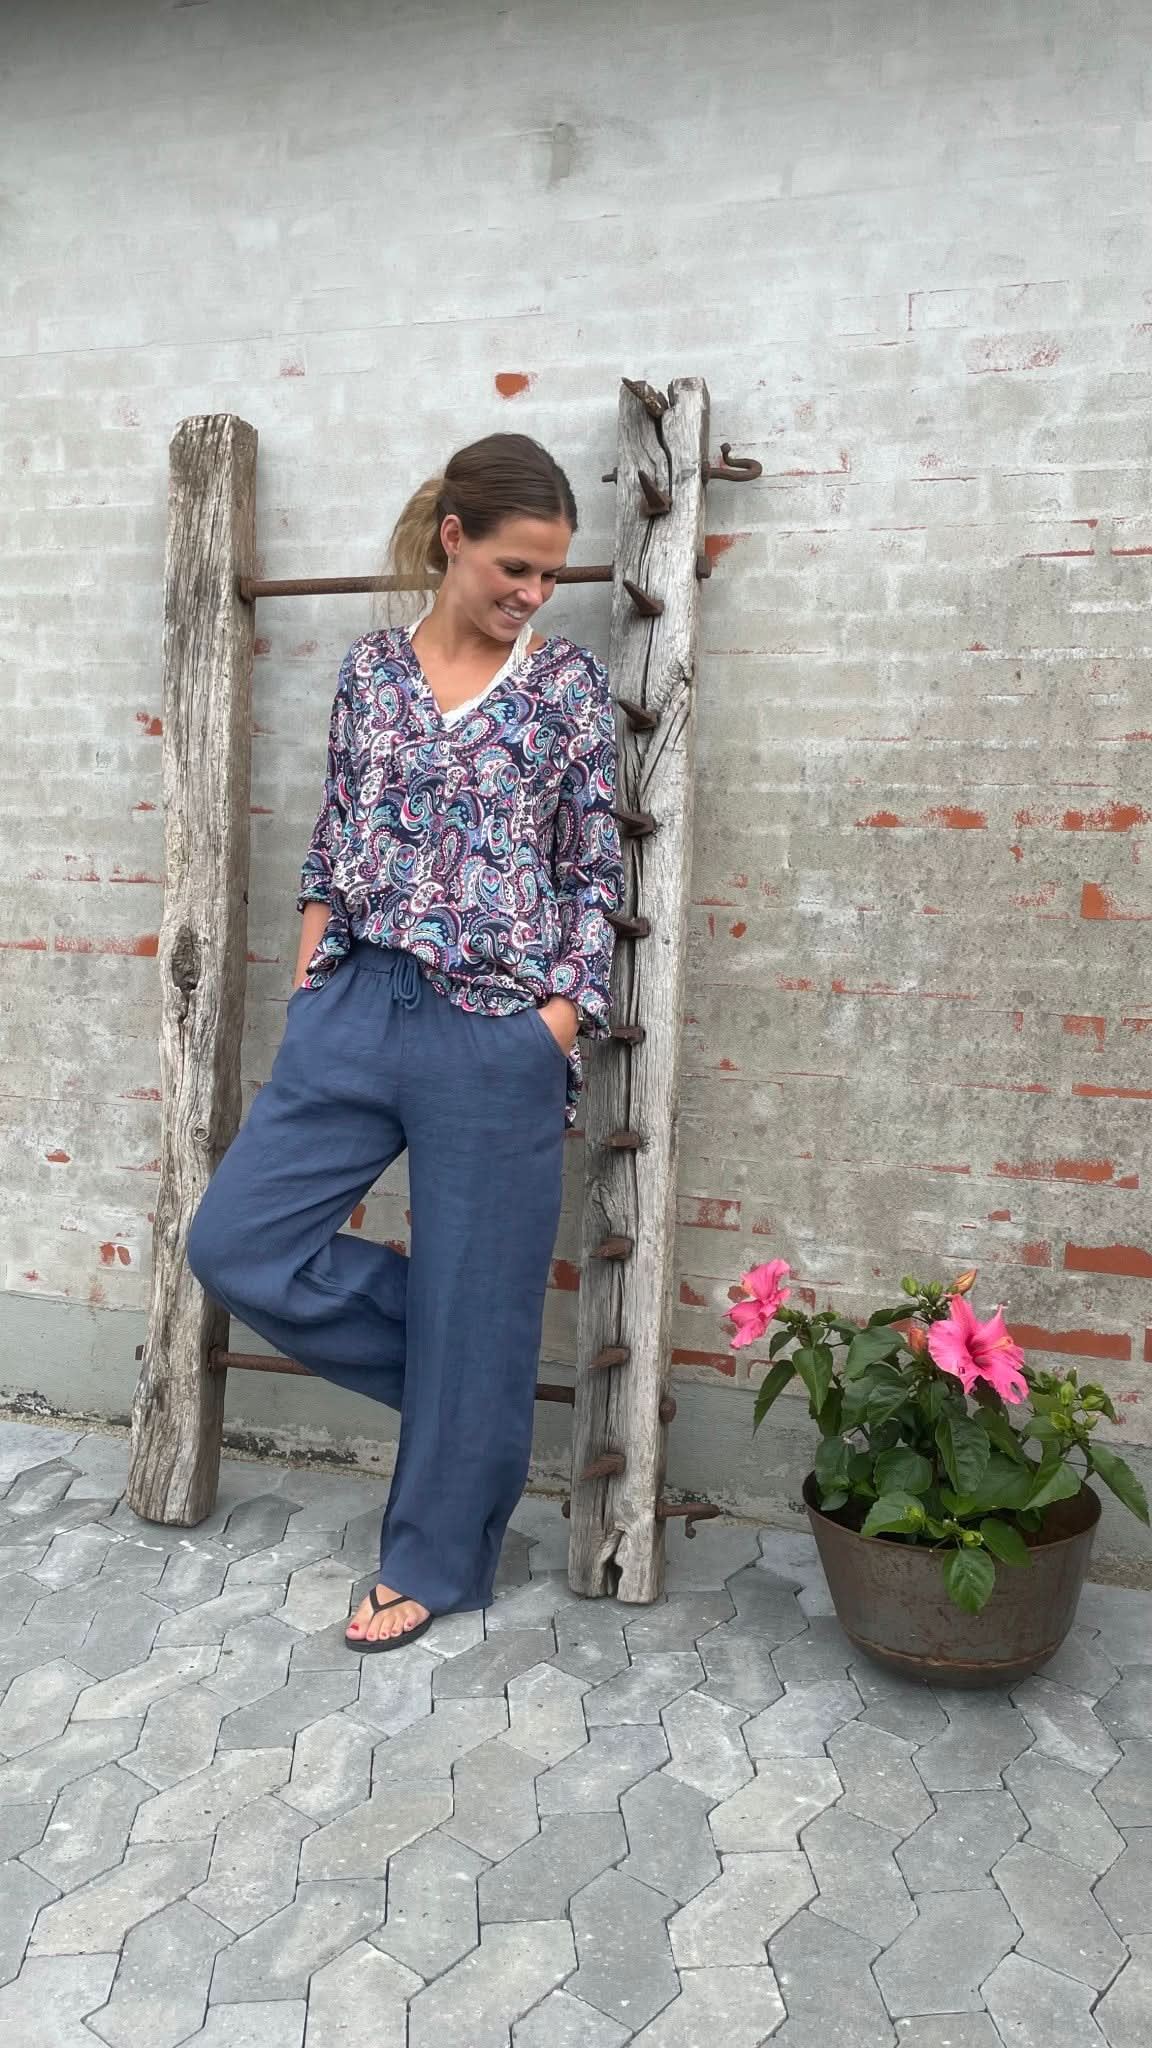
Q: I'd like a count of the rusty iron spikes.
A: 11